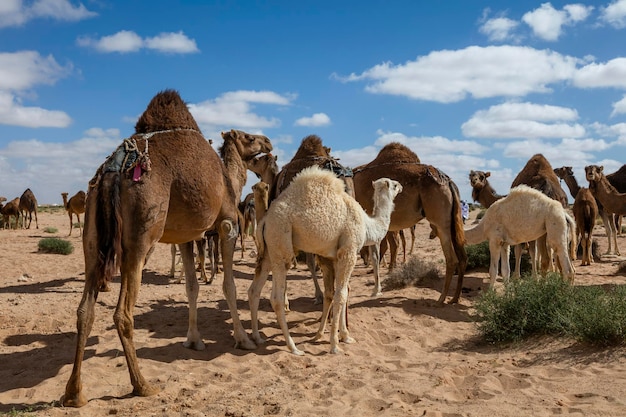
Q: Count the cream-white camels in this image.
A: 2